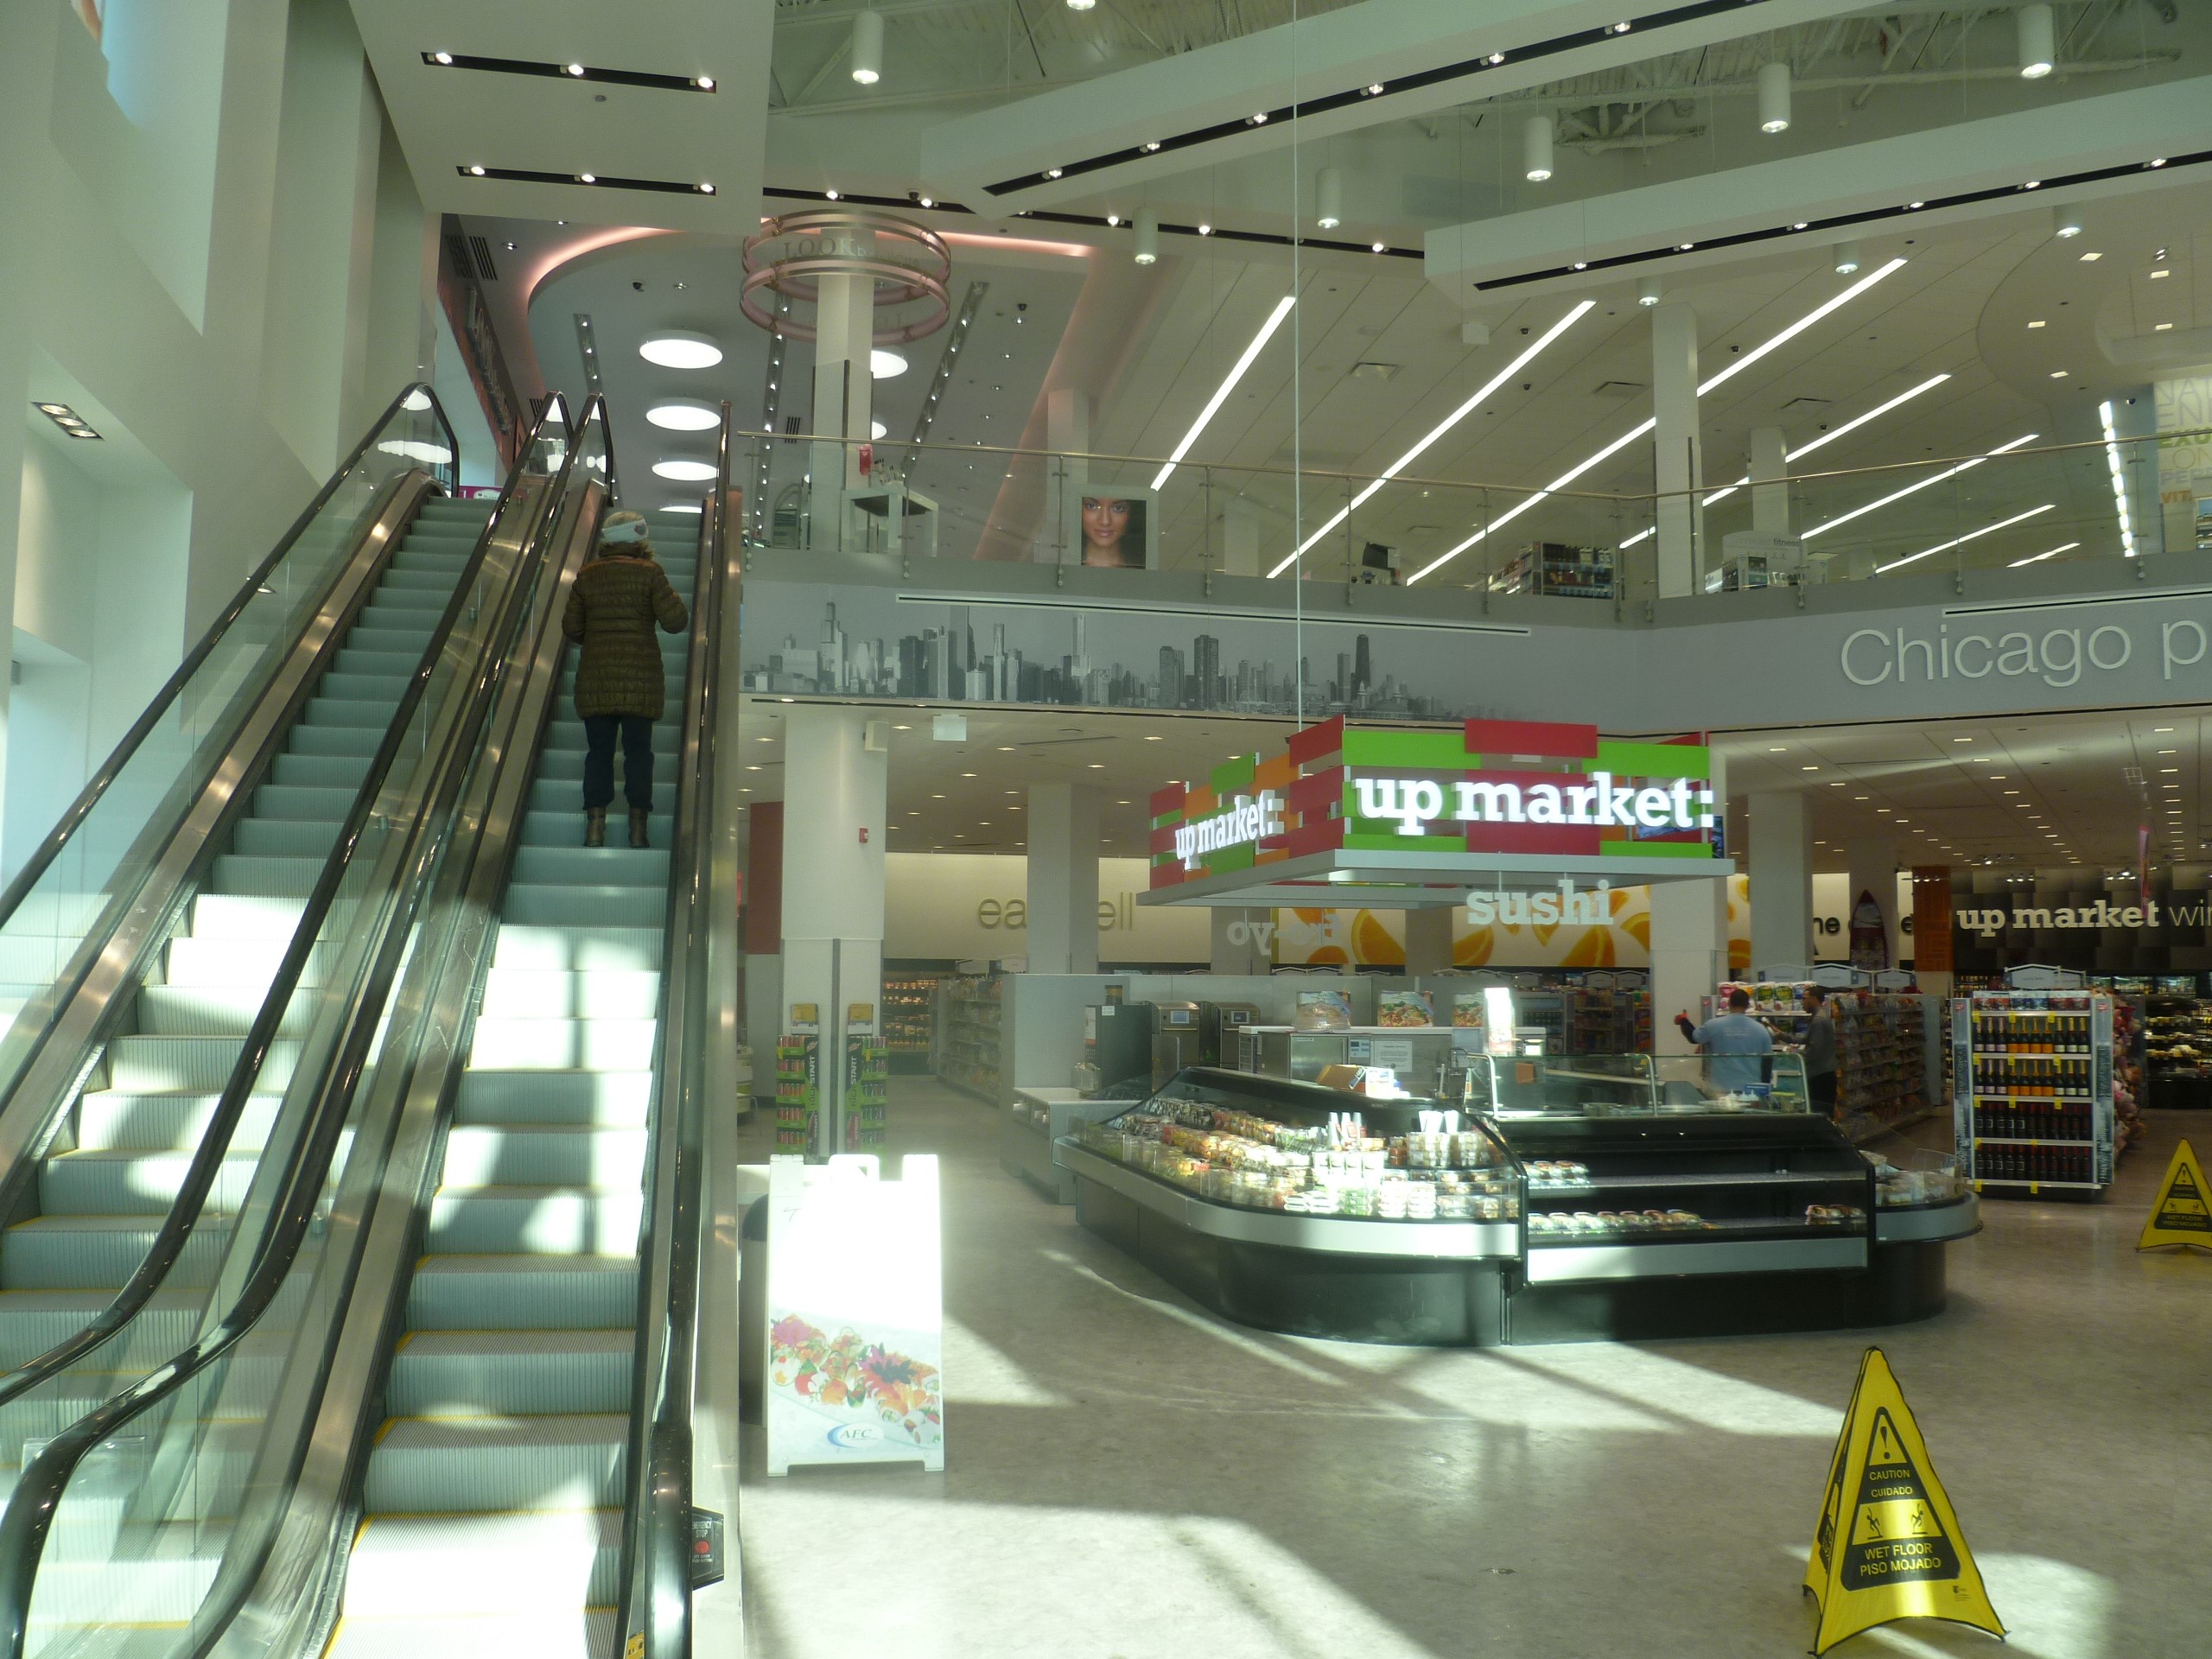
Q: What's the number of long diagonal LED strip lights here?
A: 7